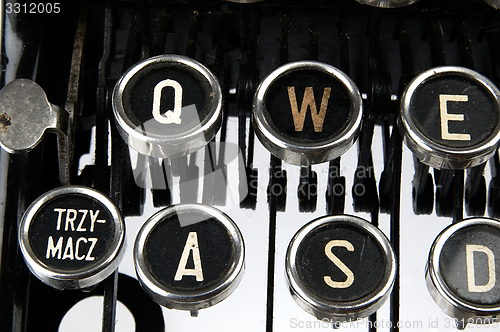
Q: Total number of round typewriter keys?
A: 7